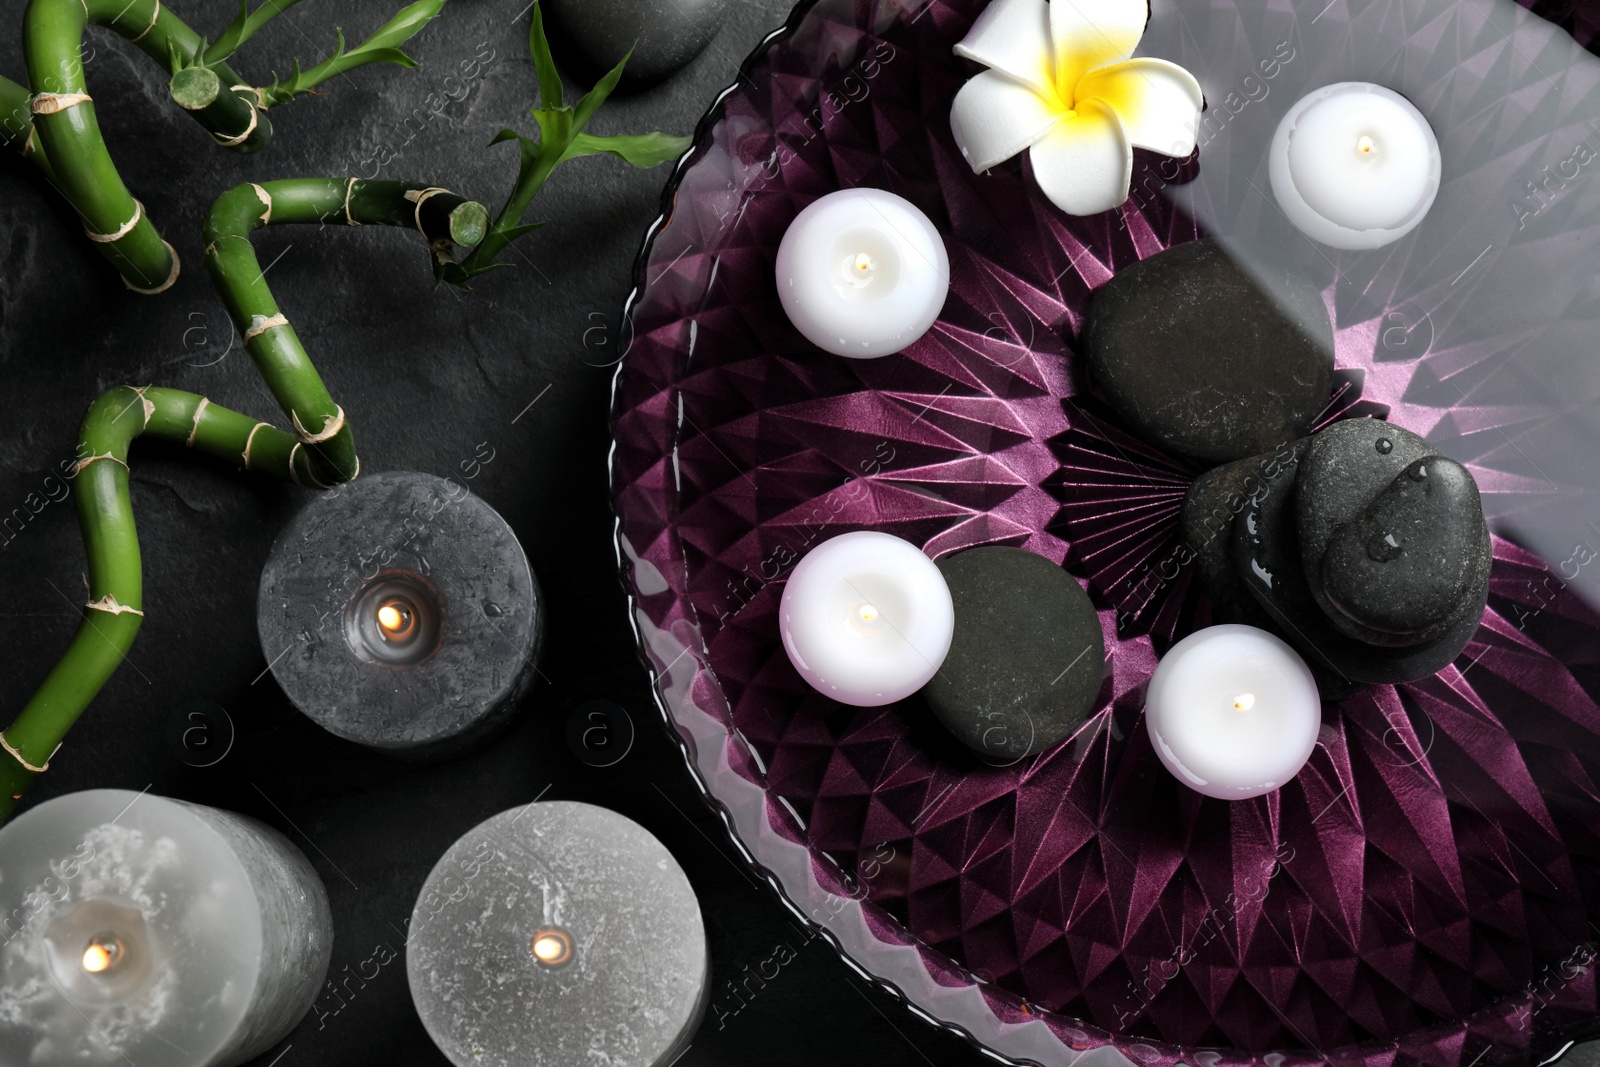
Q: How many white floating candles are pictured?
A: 4